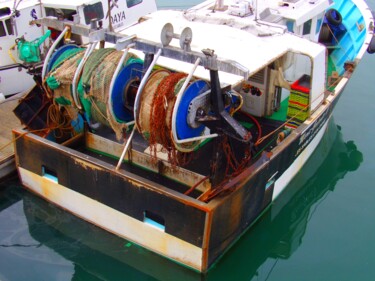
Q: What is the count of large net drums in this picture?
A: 3